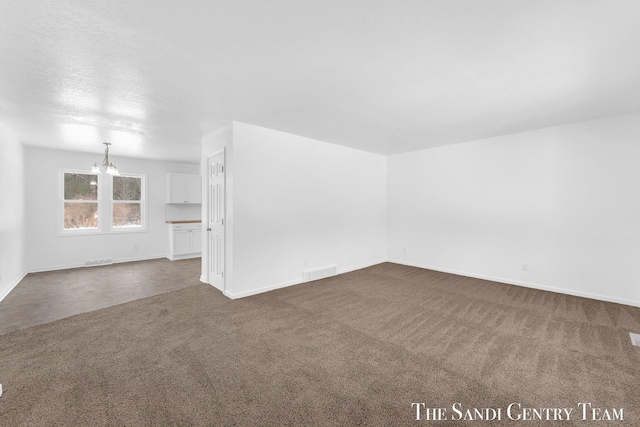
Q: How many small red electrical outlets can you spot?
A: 0